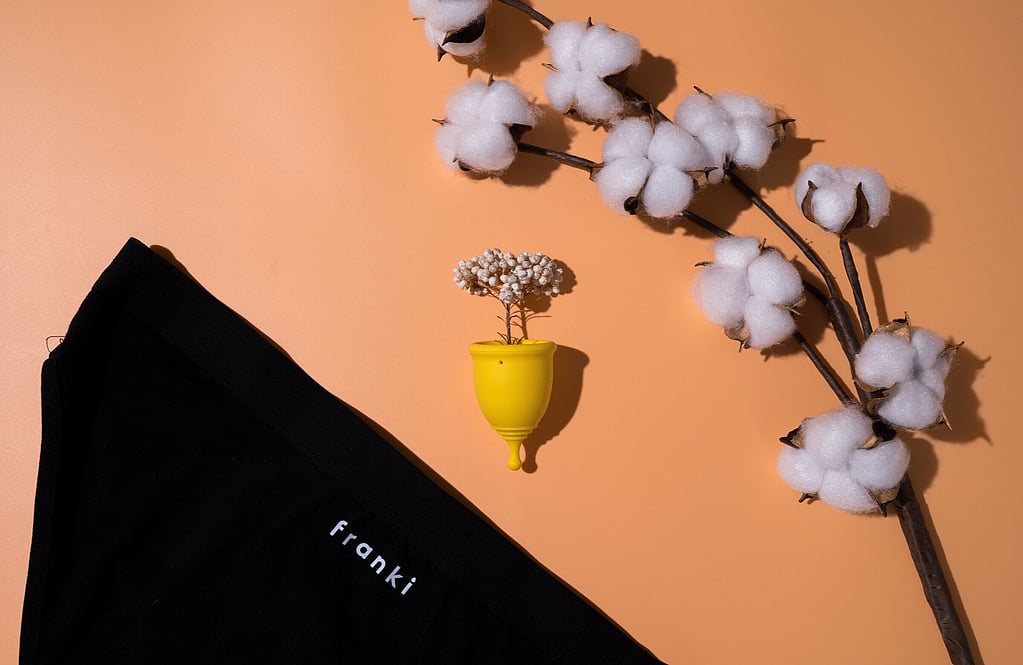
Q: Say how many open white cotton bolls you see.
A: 9